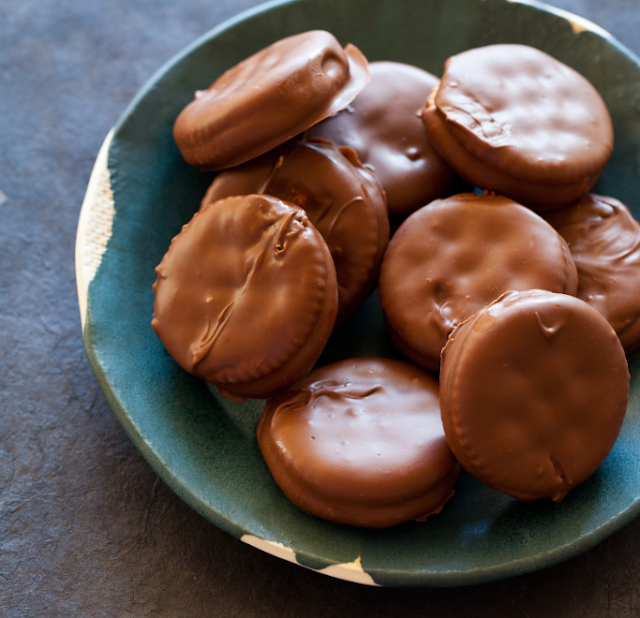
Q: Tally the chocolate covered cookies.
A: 9